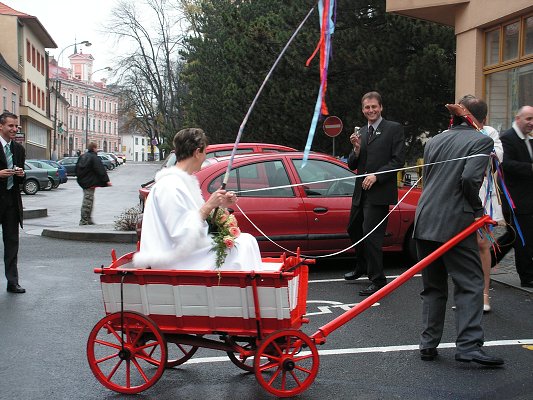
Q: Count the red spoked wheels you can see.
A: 4